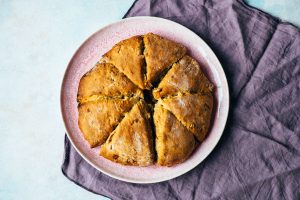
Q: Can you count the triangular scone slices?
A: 8